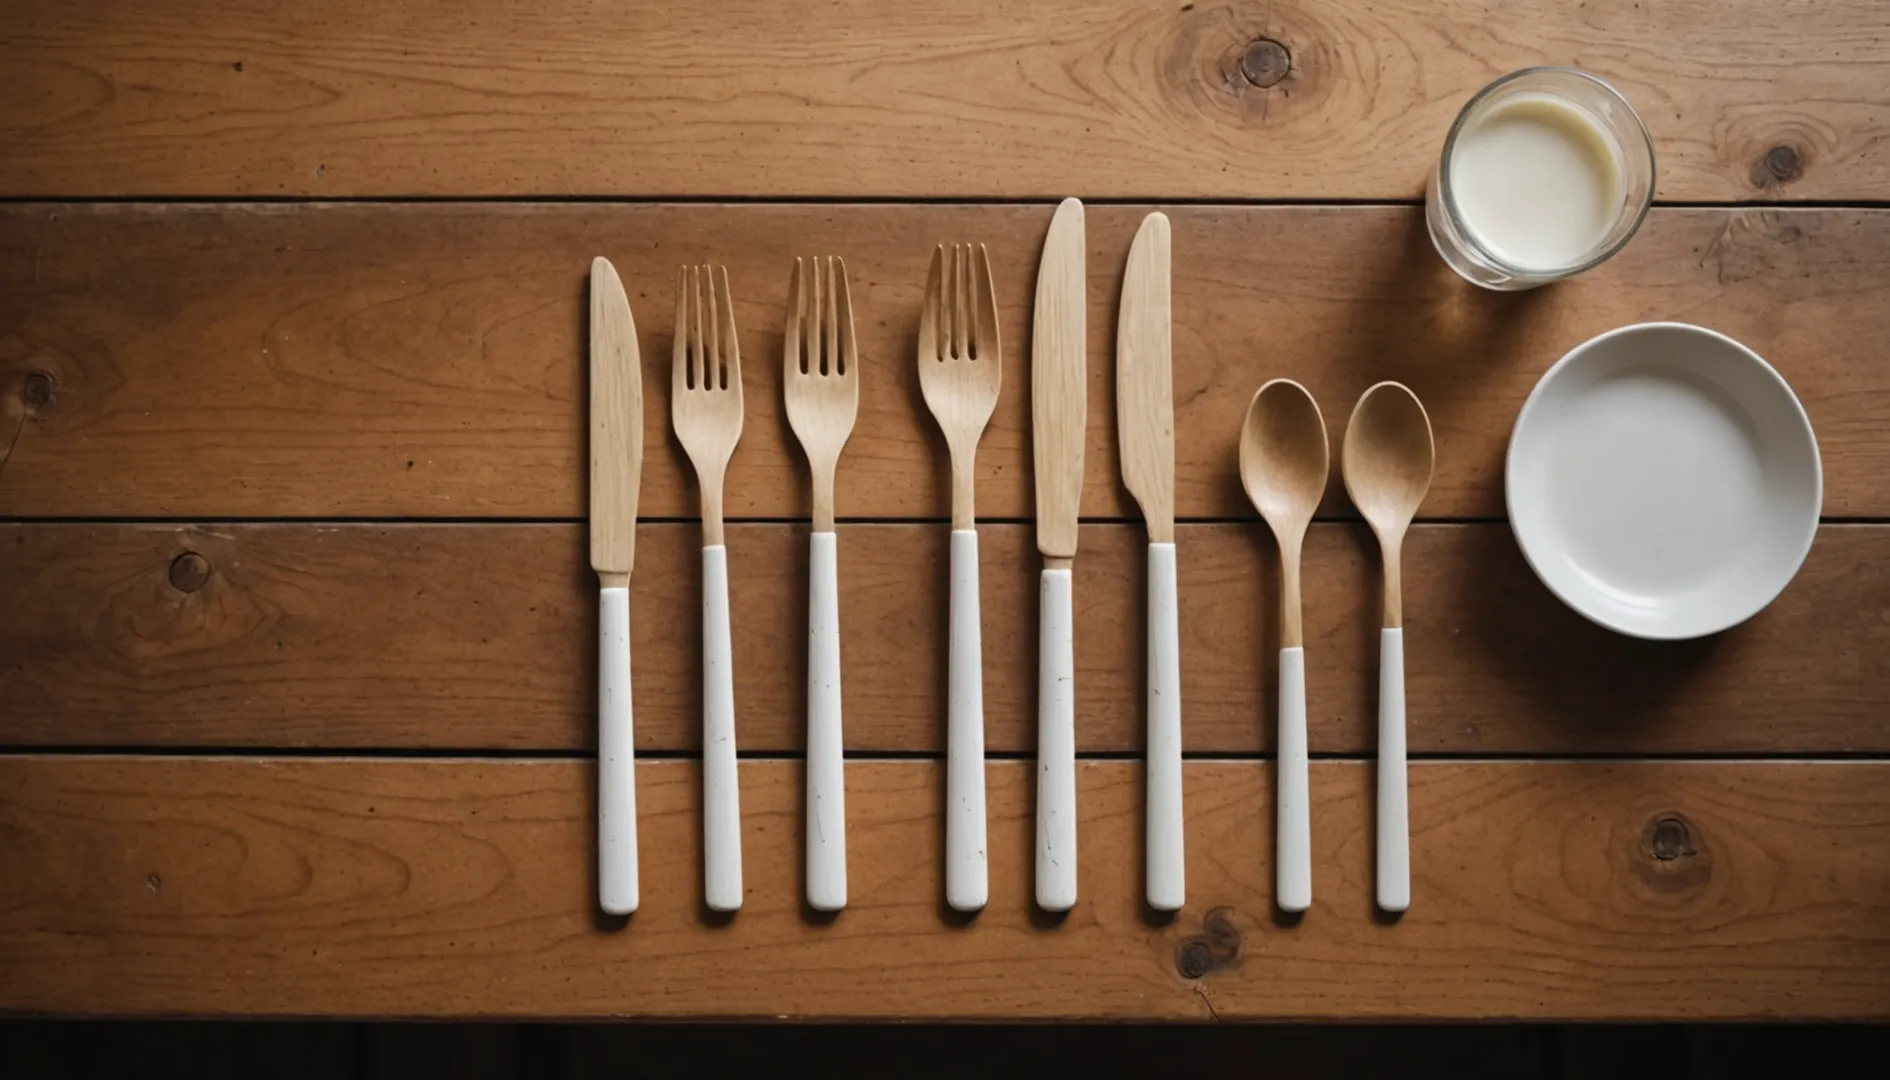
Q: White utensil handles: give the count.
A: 8